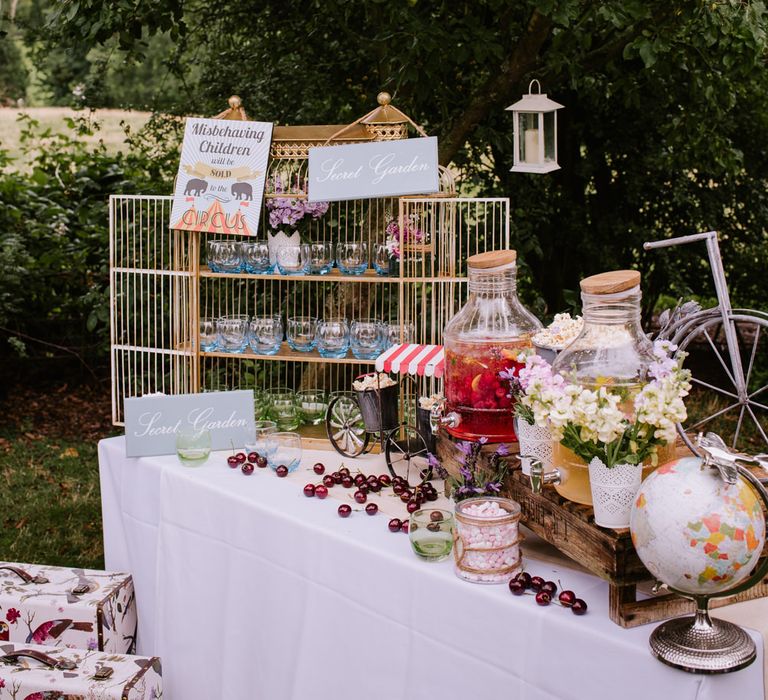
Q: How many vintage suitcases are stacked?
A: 2